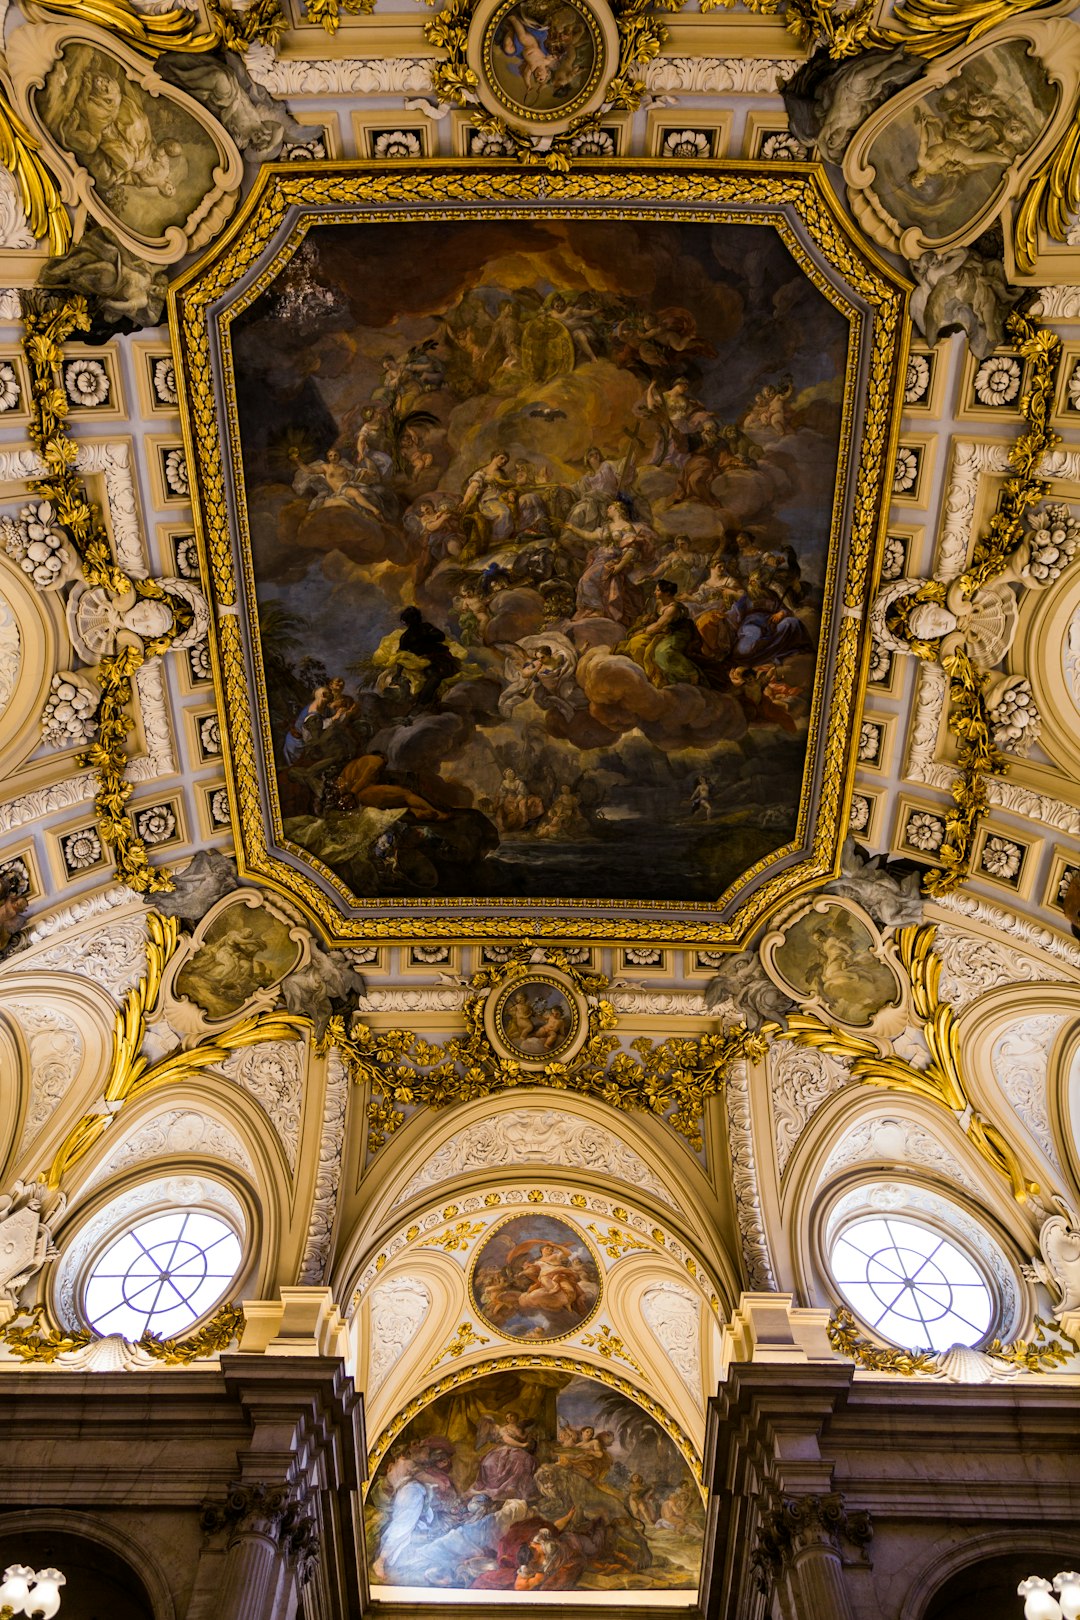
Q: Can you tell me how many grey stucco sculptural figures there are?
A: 8